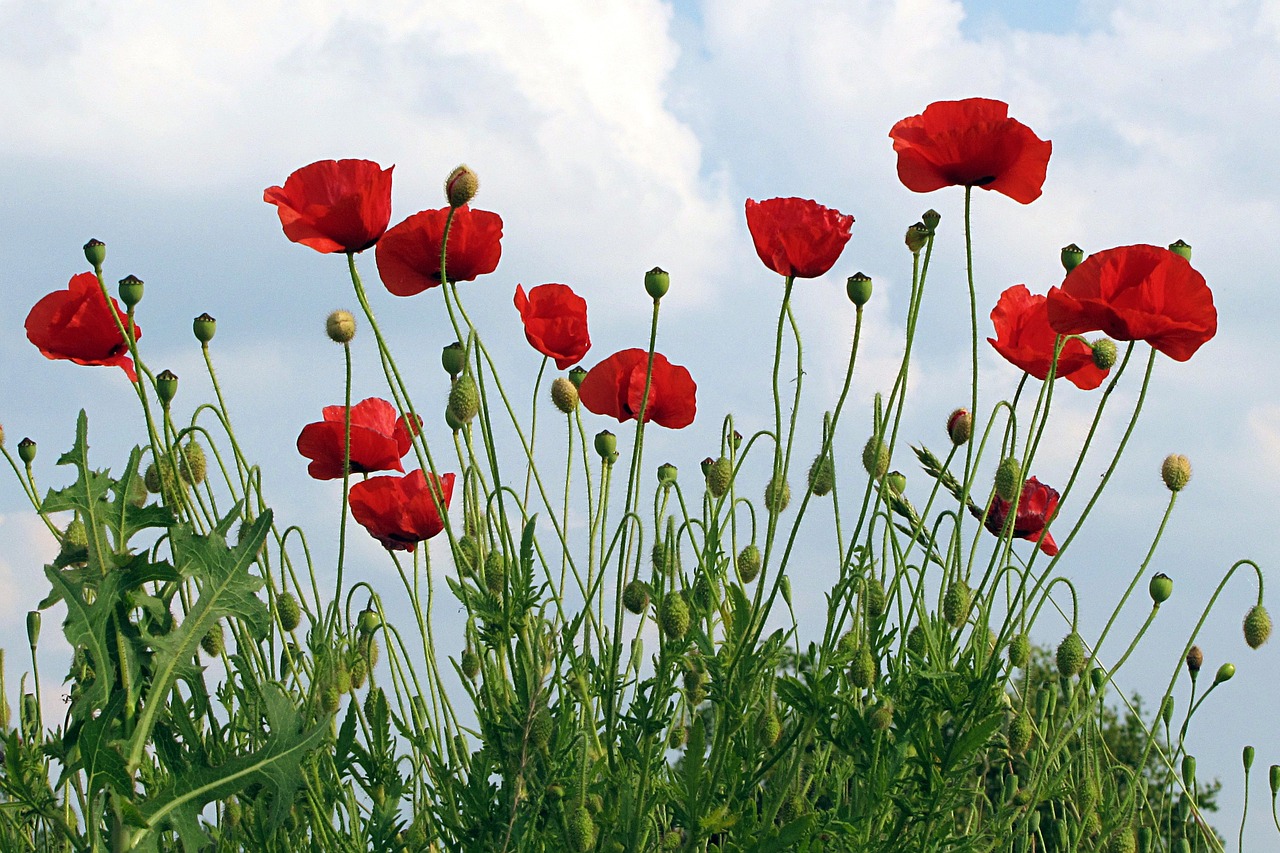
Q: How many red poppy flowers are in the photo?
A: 12